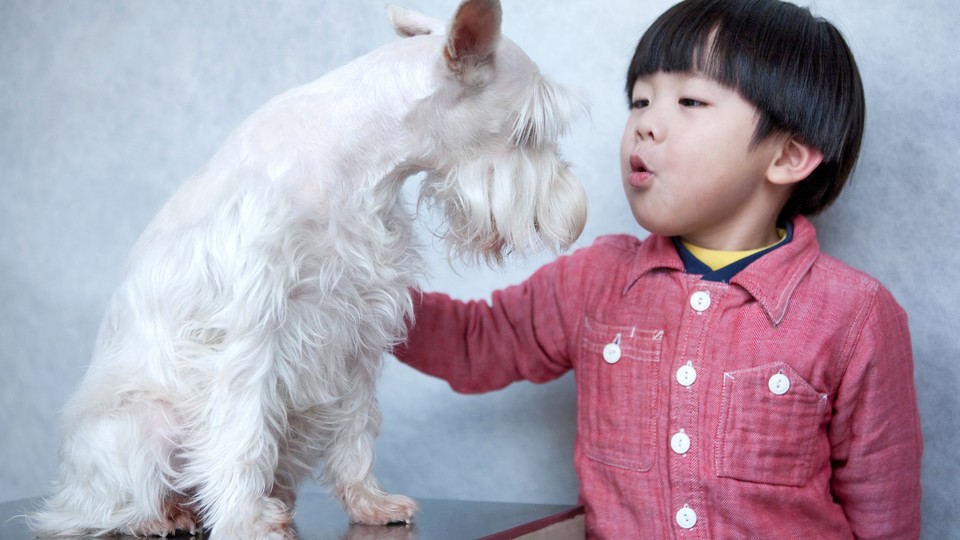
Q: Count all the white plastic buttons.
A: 6